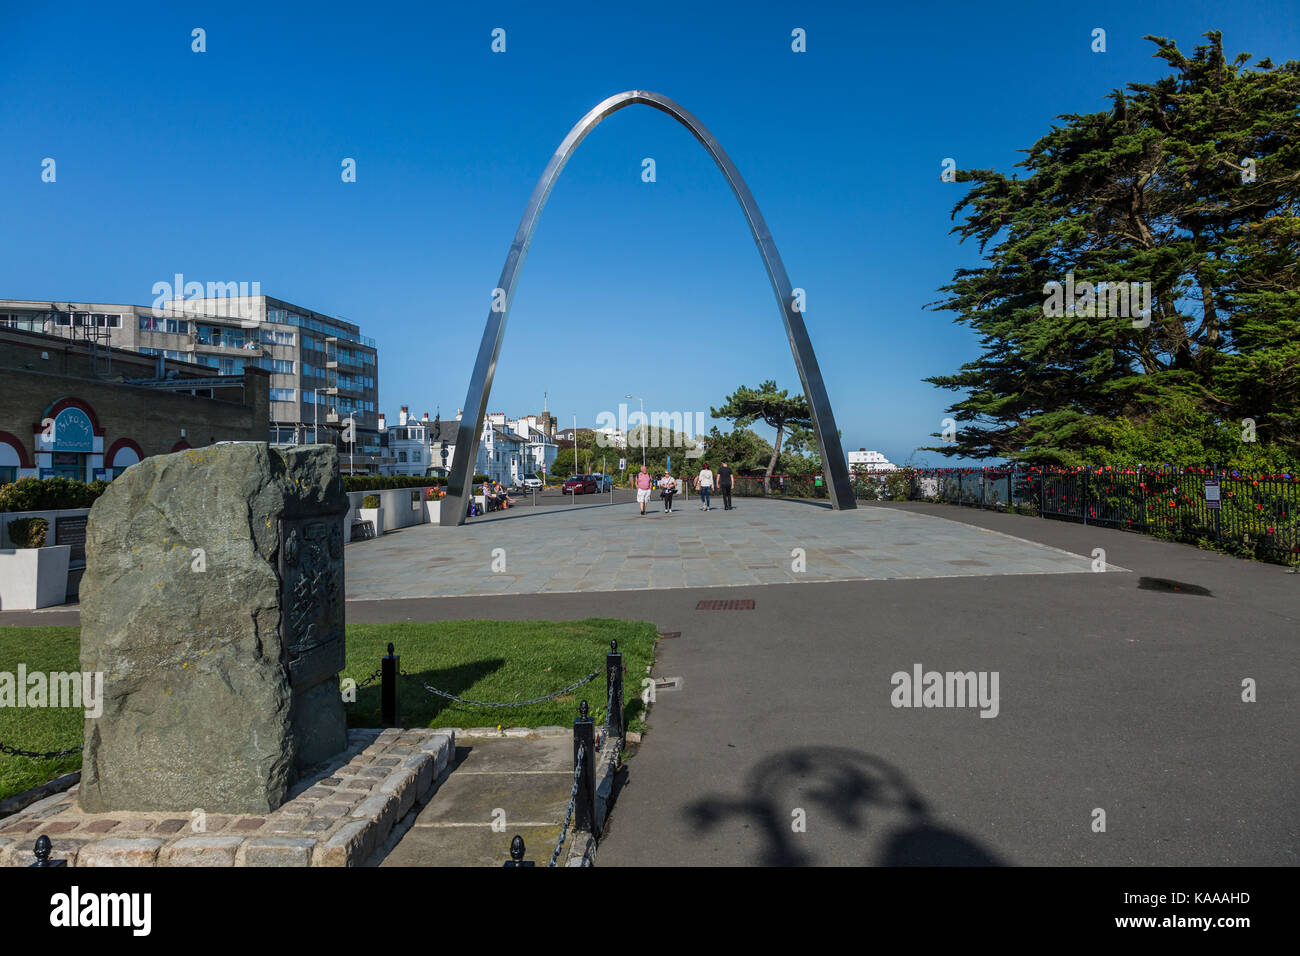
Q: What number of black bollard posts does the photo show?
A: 5